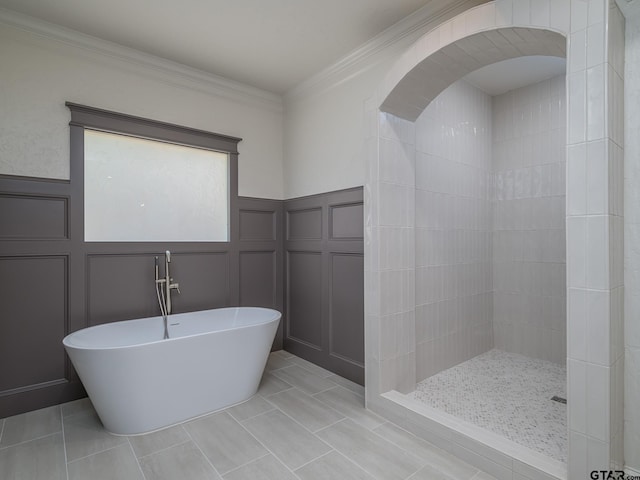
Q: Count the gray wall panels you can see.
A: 9